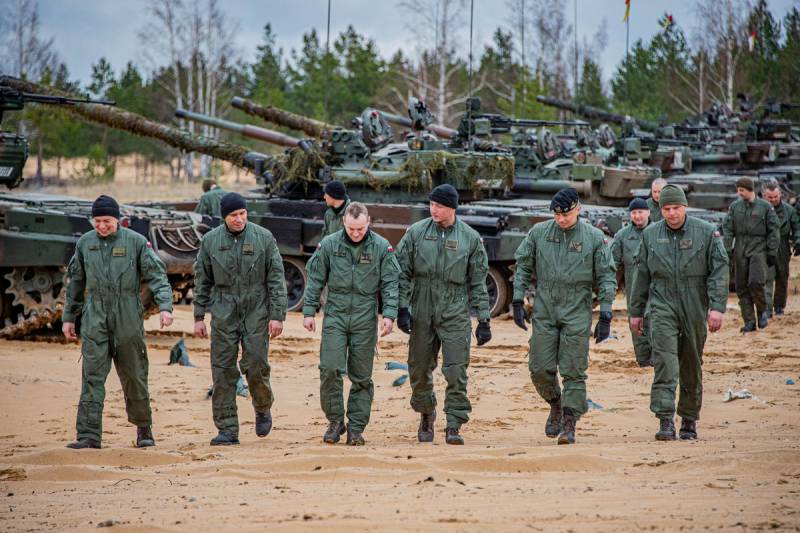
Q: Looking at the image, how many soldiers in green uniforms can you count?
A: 12